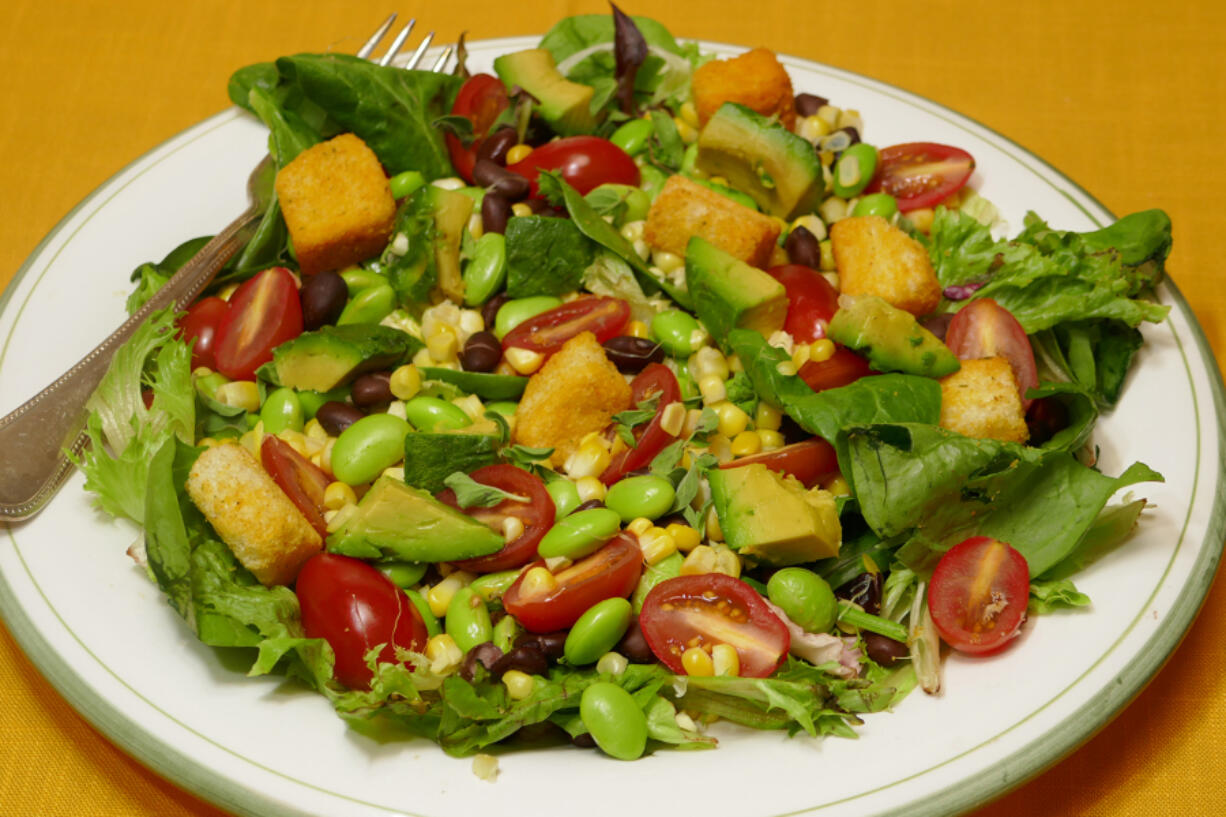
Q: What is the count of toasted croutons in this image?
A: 7